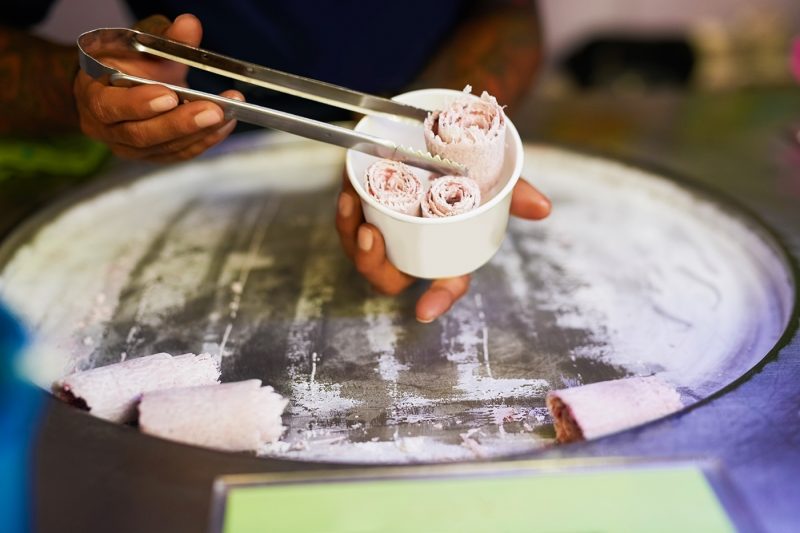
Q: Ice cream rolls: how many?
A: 6